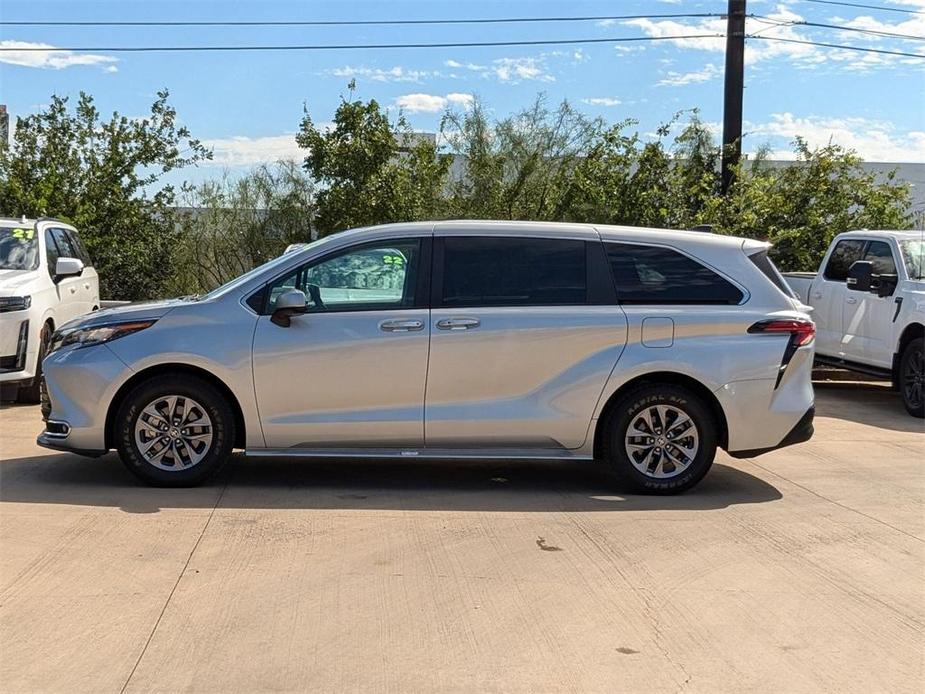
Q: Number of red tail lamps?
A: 1